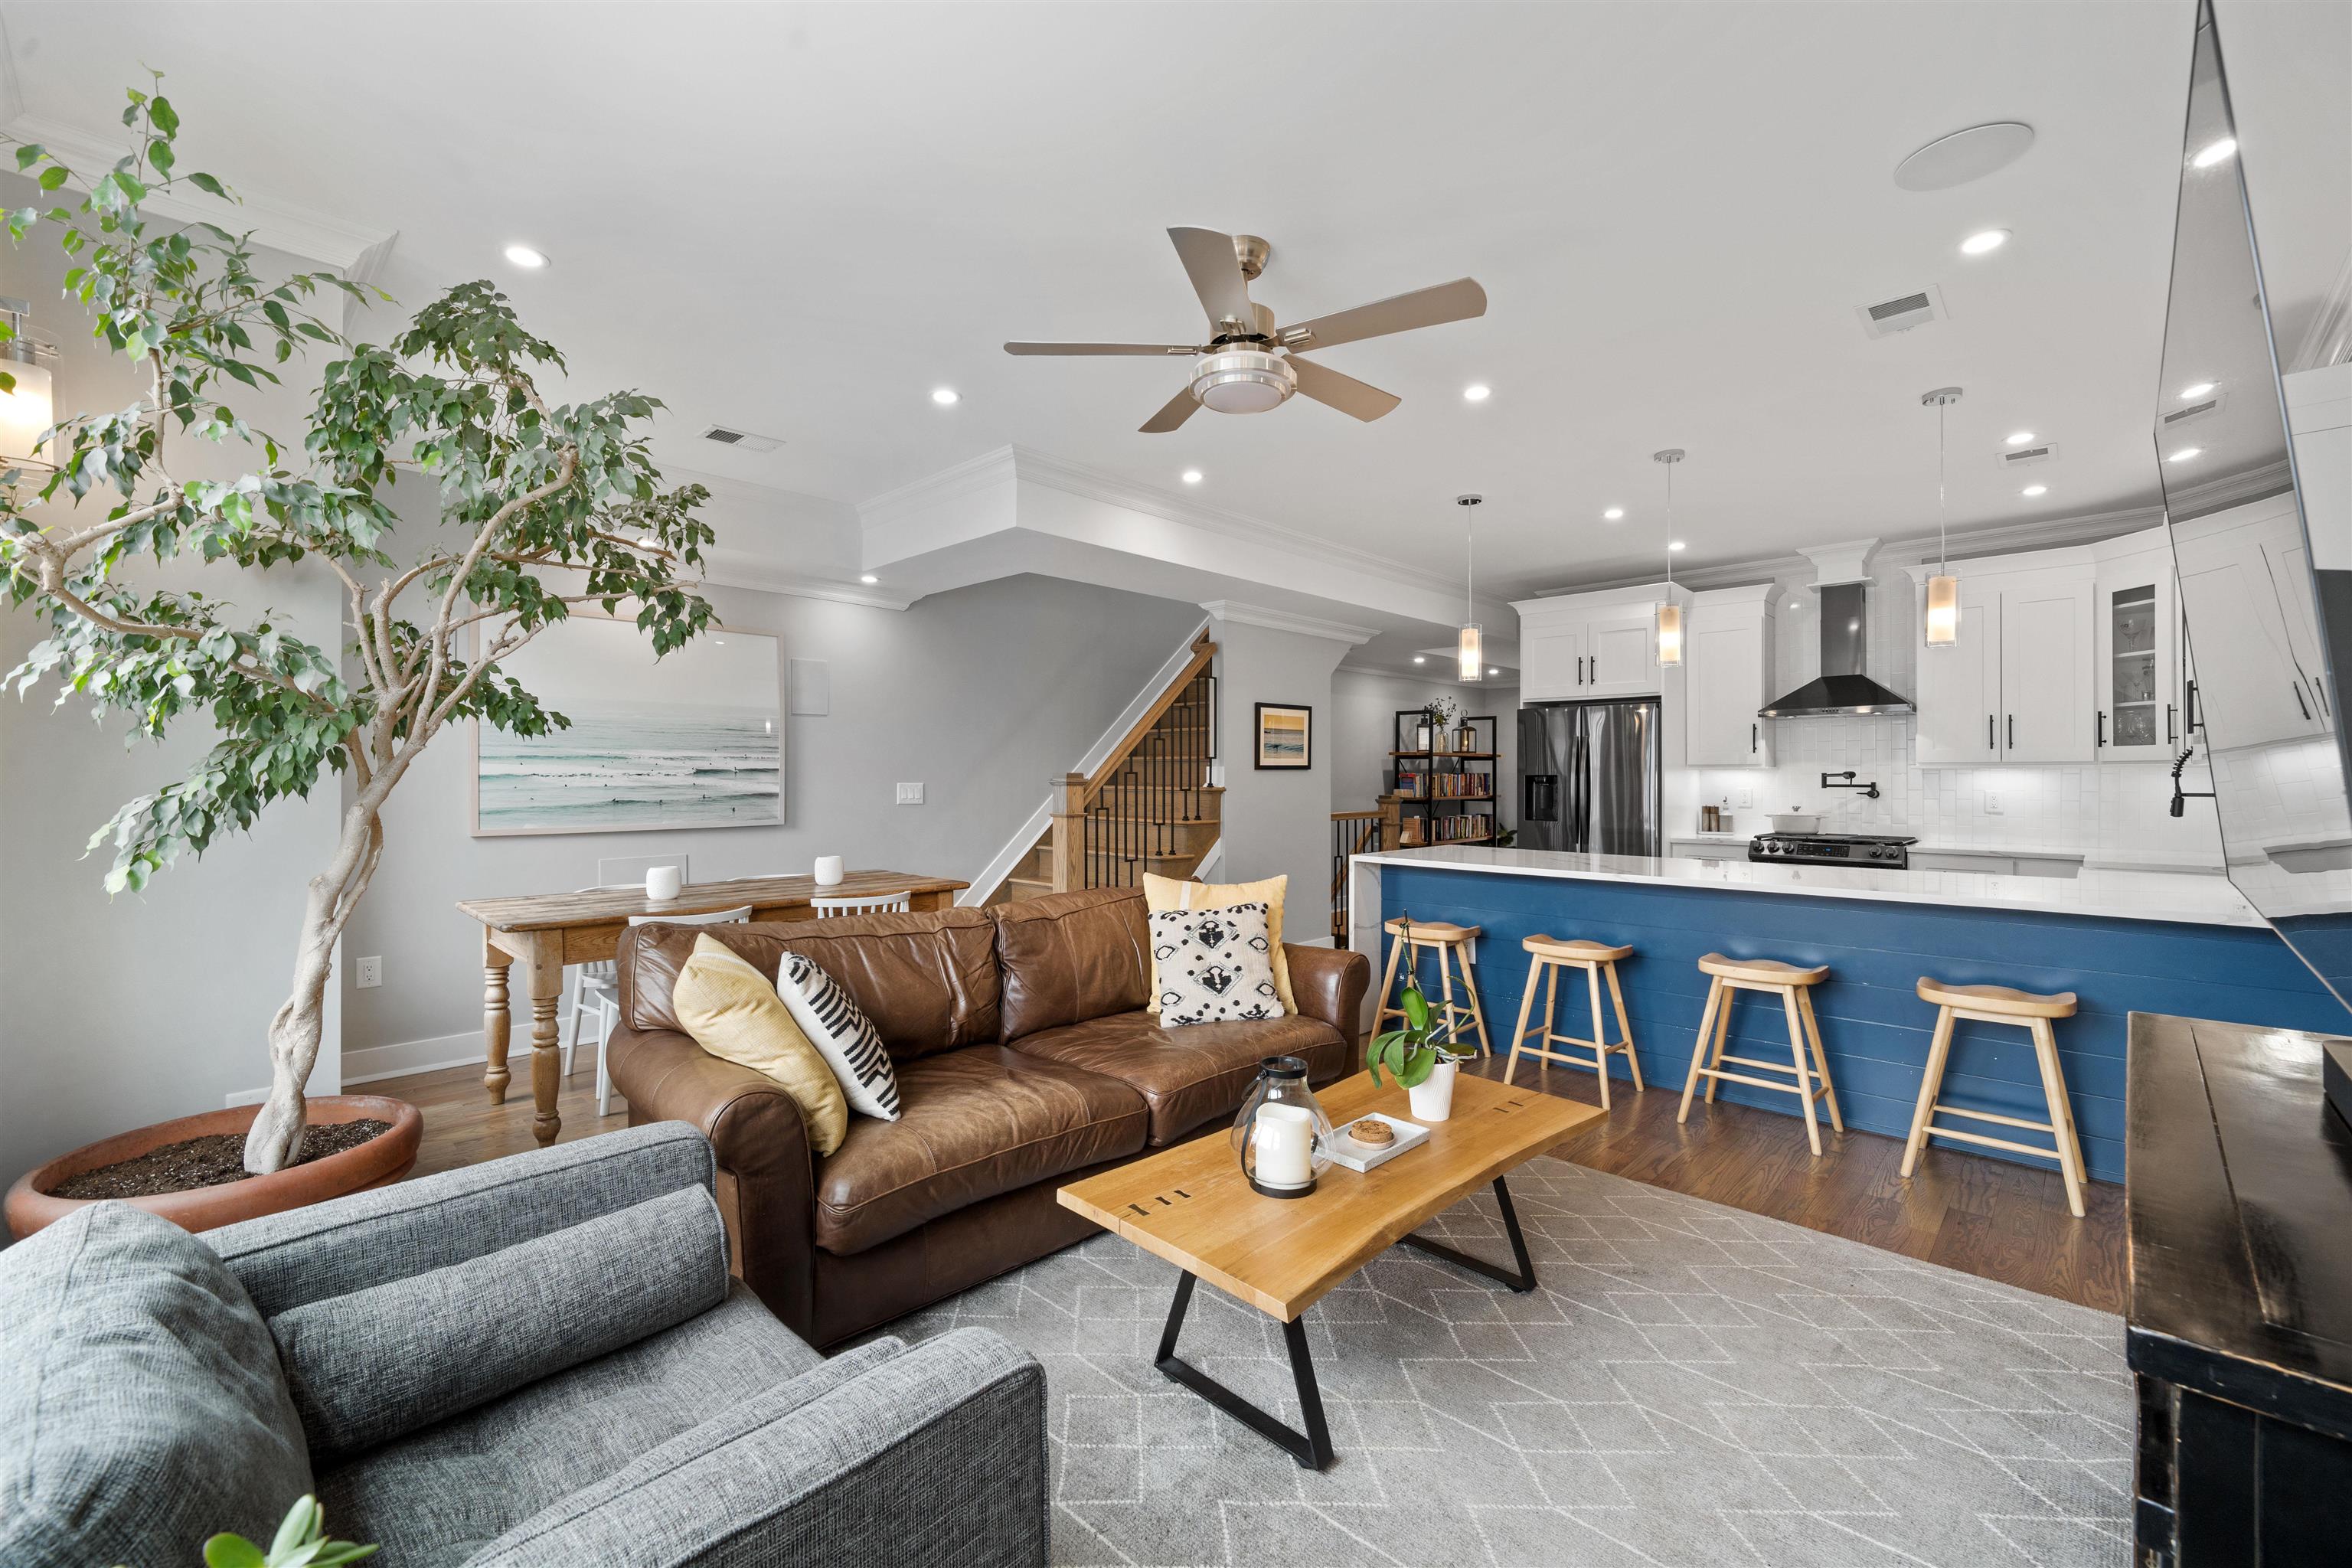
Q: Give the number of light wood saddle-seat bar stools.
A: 4